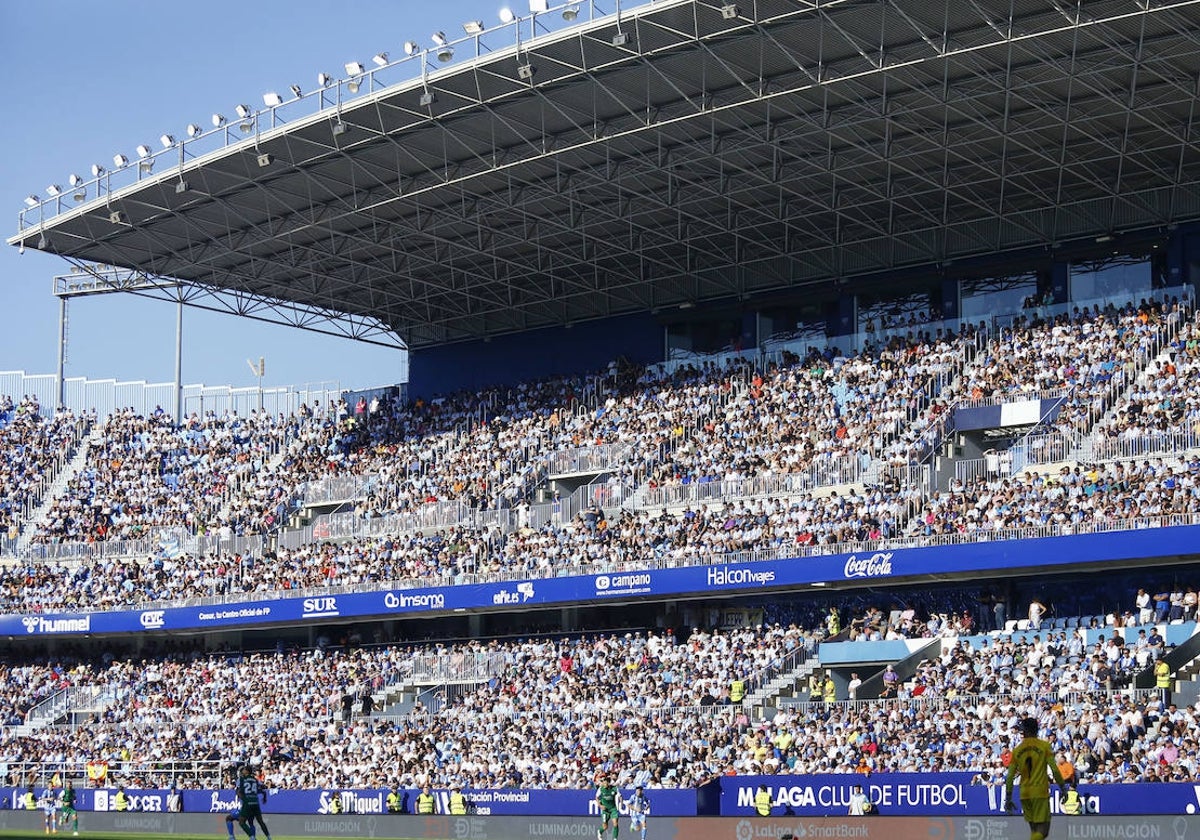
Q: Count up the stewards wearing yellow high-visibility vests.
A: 13